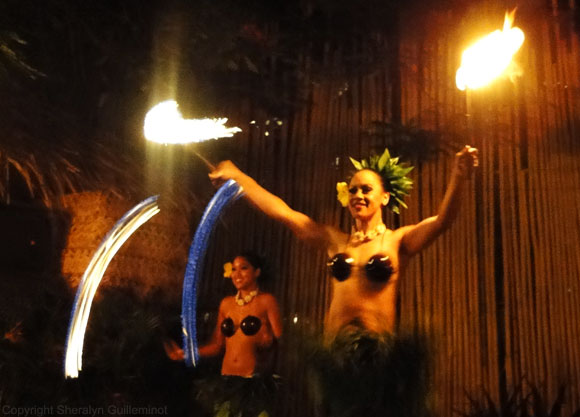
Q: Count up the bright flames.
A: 2